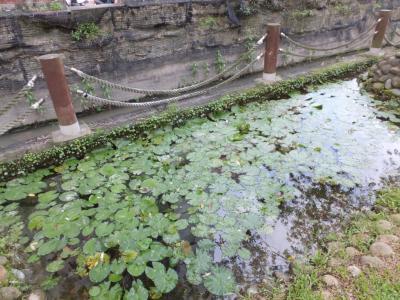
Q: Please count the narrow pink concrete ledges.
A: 0